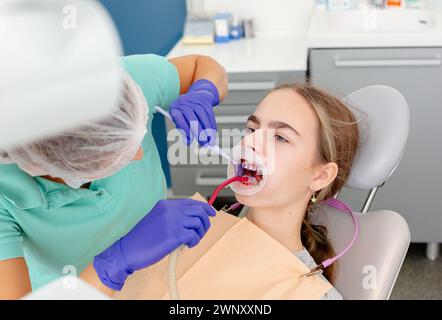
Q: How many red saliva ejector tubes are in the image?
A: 1